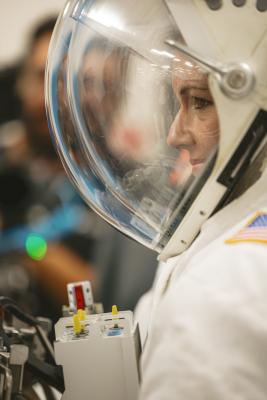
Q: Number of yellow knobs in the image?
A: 3